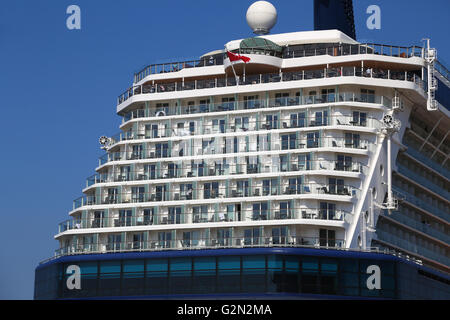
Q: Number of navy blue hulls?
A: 1